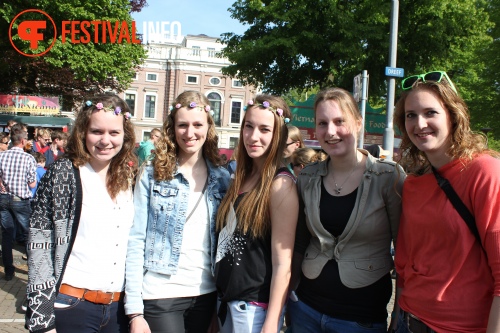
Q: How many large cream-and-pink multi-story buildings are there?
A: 1